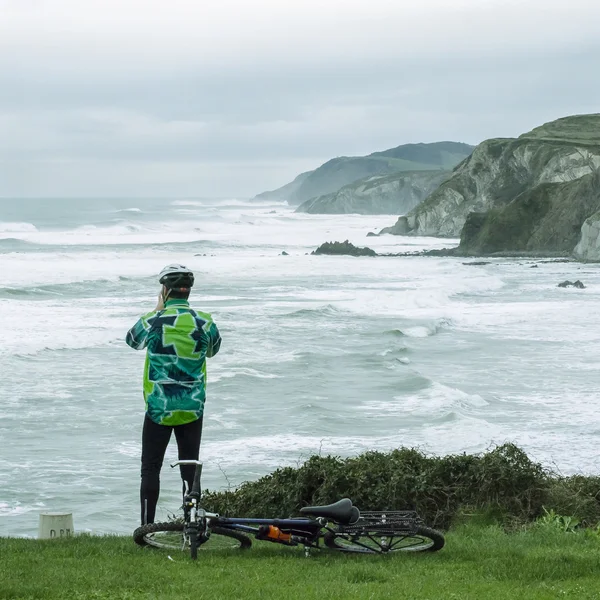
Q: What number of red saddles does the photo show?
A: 0